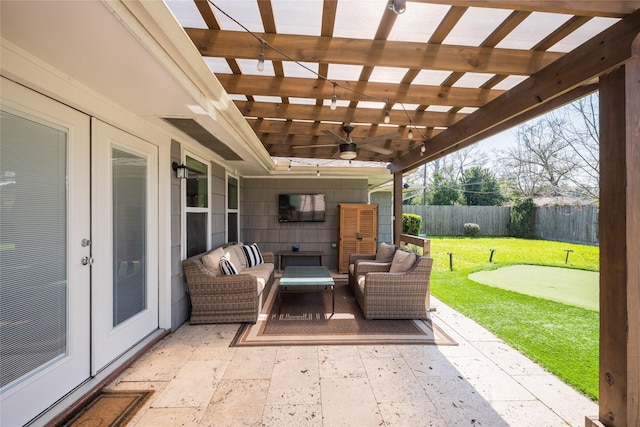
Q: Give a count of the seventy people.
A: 0